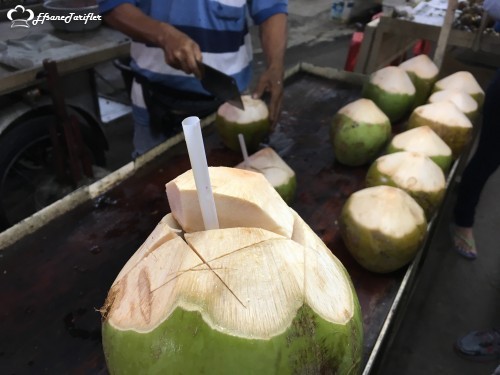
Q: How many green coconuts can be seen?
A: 12